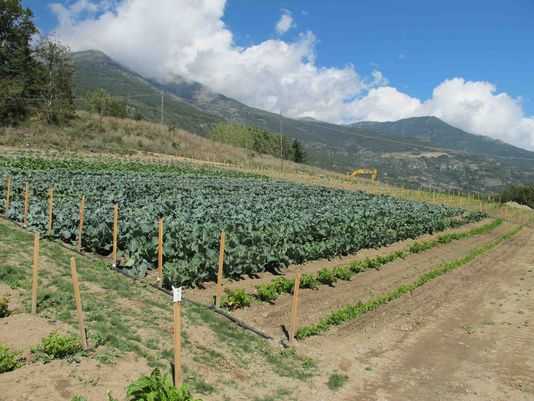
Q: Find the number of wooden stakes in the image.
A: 11